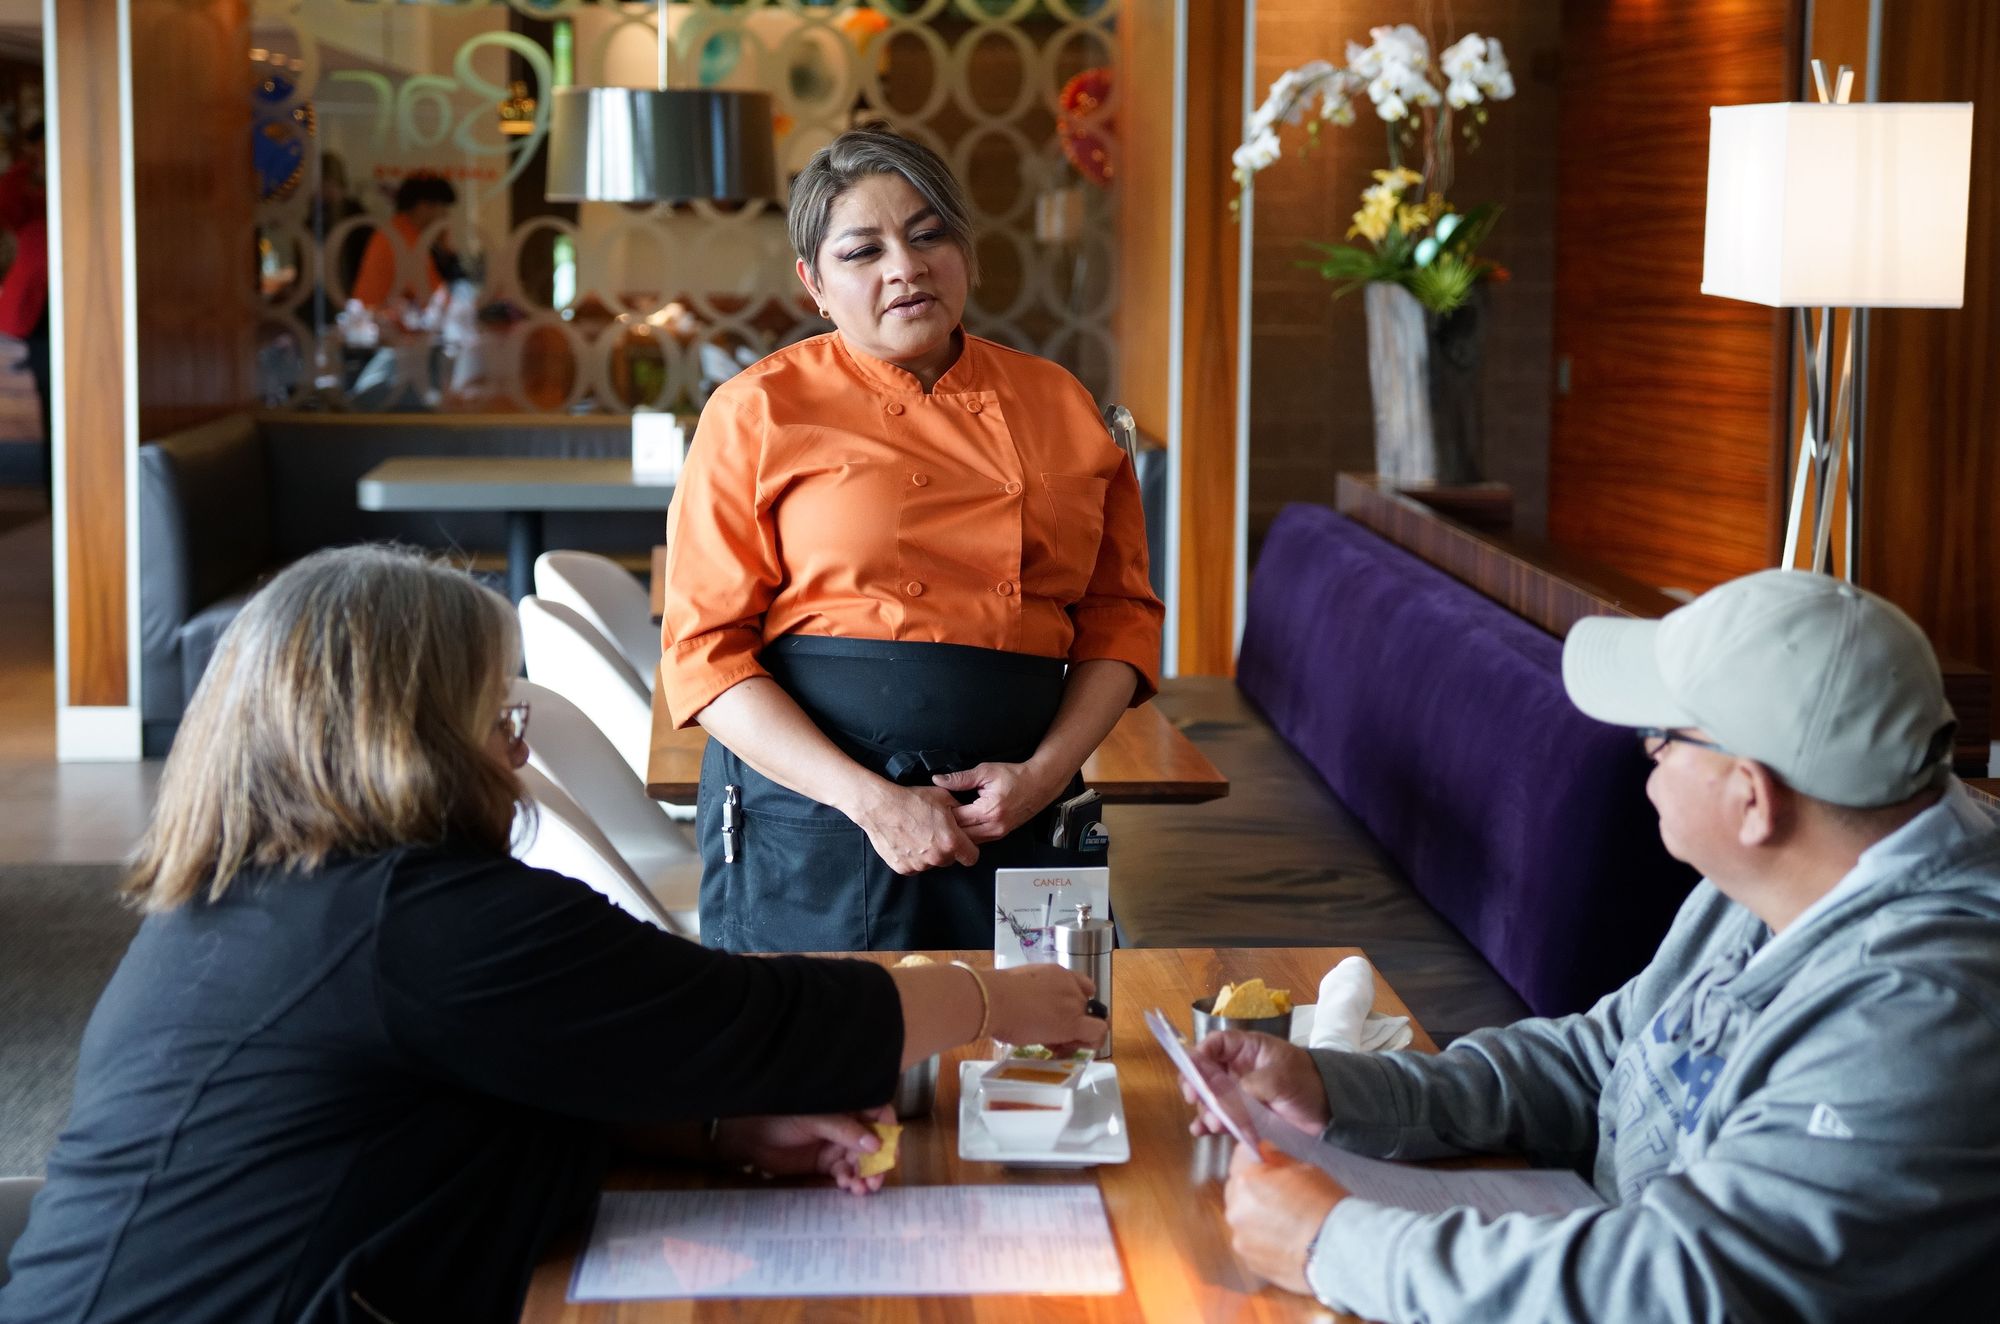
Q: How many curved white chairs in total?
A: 4